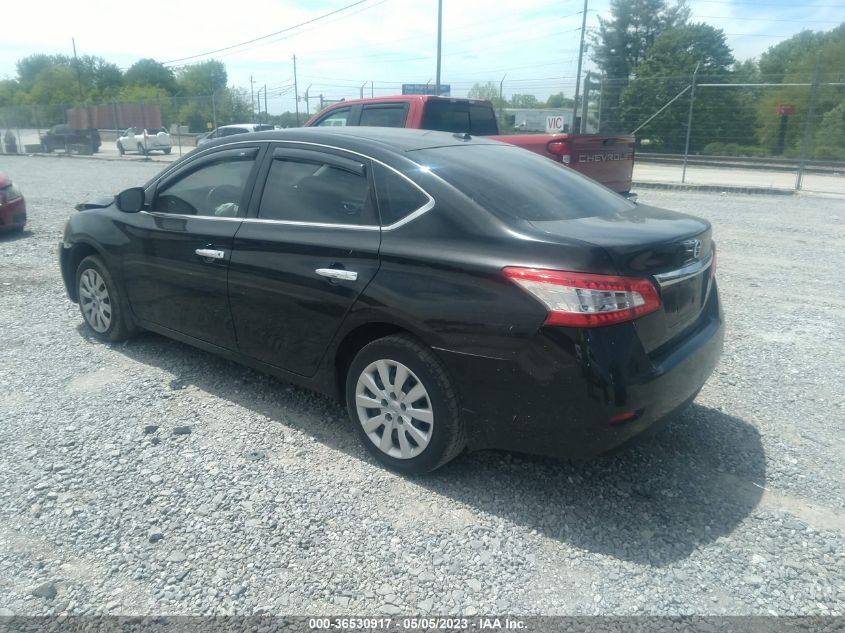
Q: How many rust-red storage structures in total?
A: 1